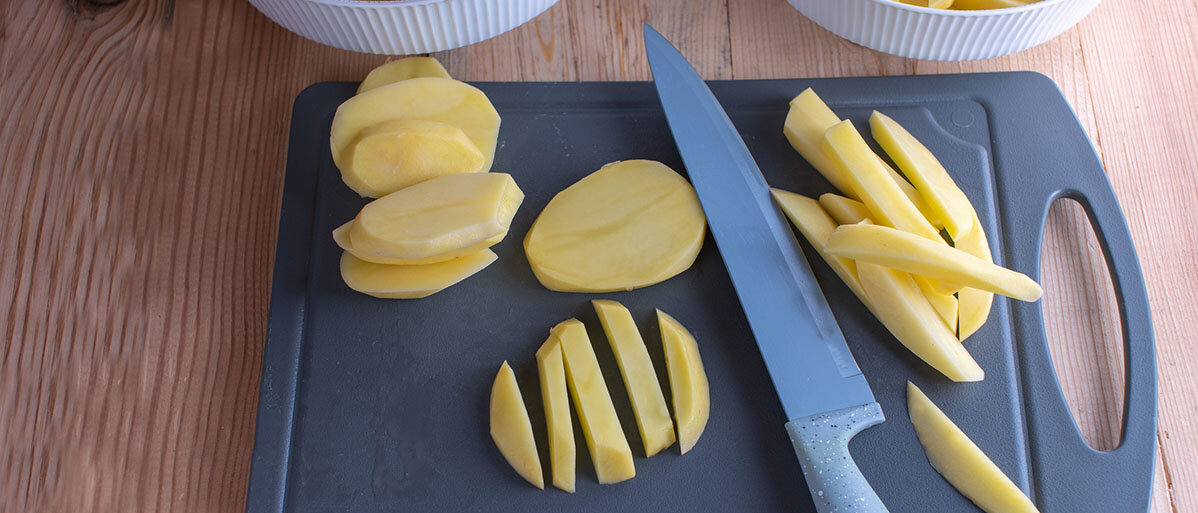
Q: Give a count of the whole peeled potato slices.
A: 7